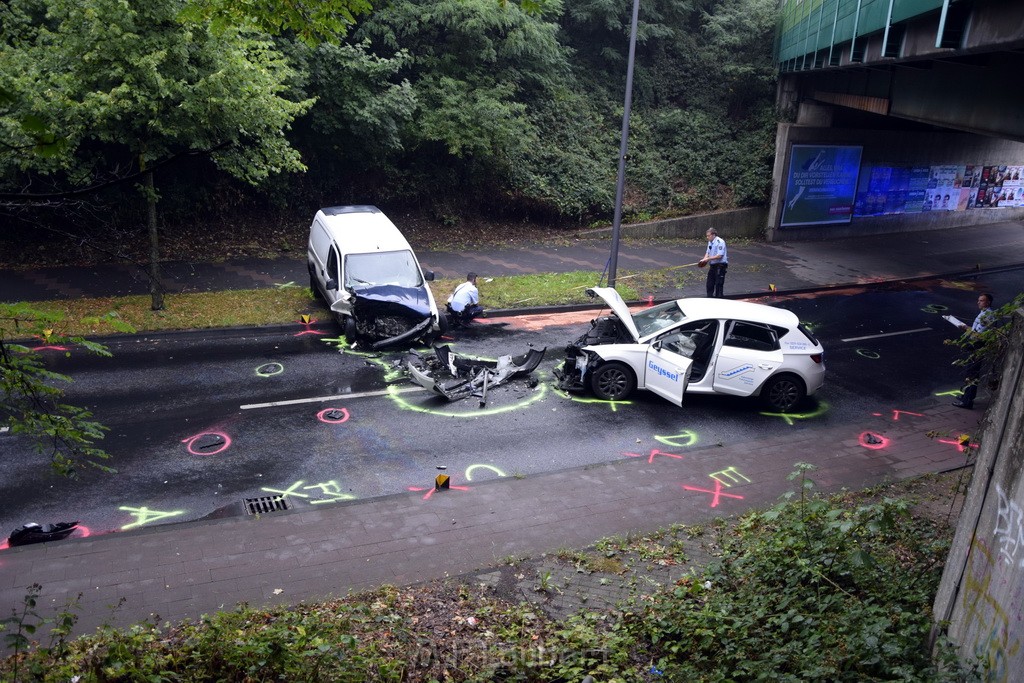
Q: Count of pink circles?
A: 3